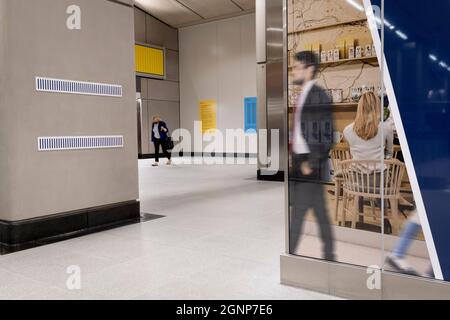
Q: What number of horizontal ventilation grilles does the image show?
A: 2